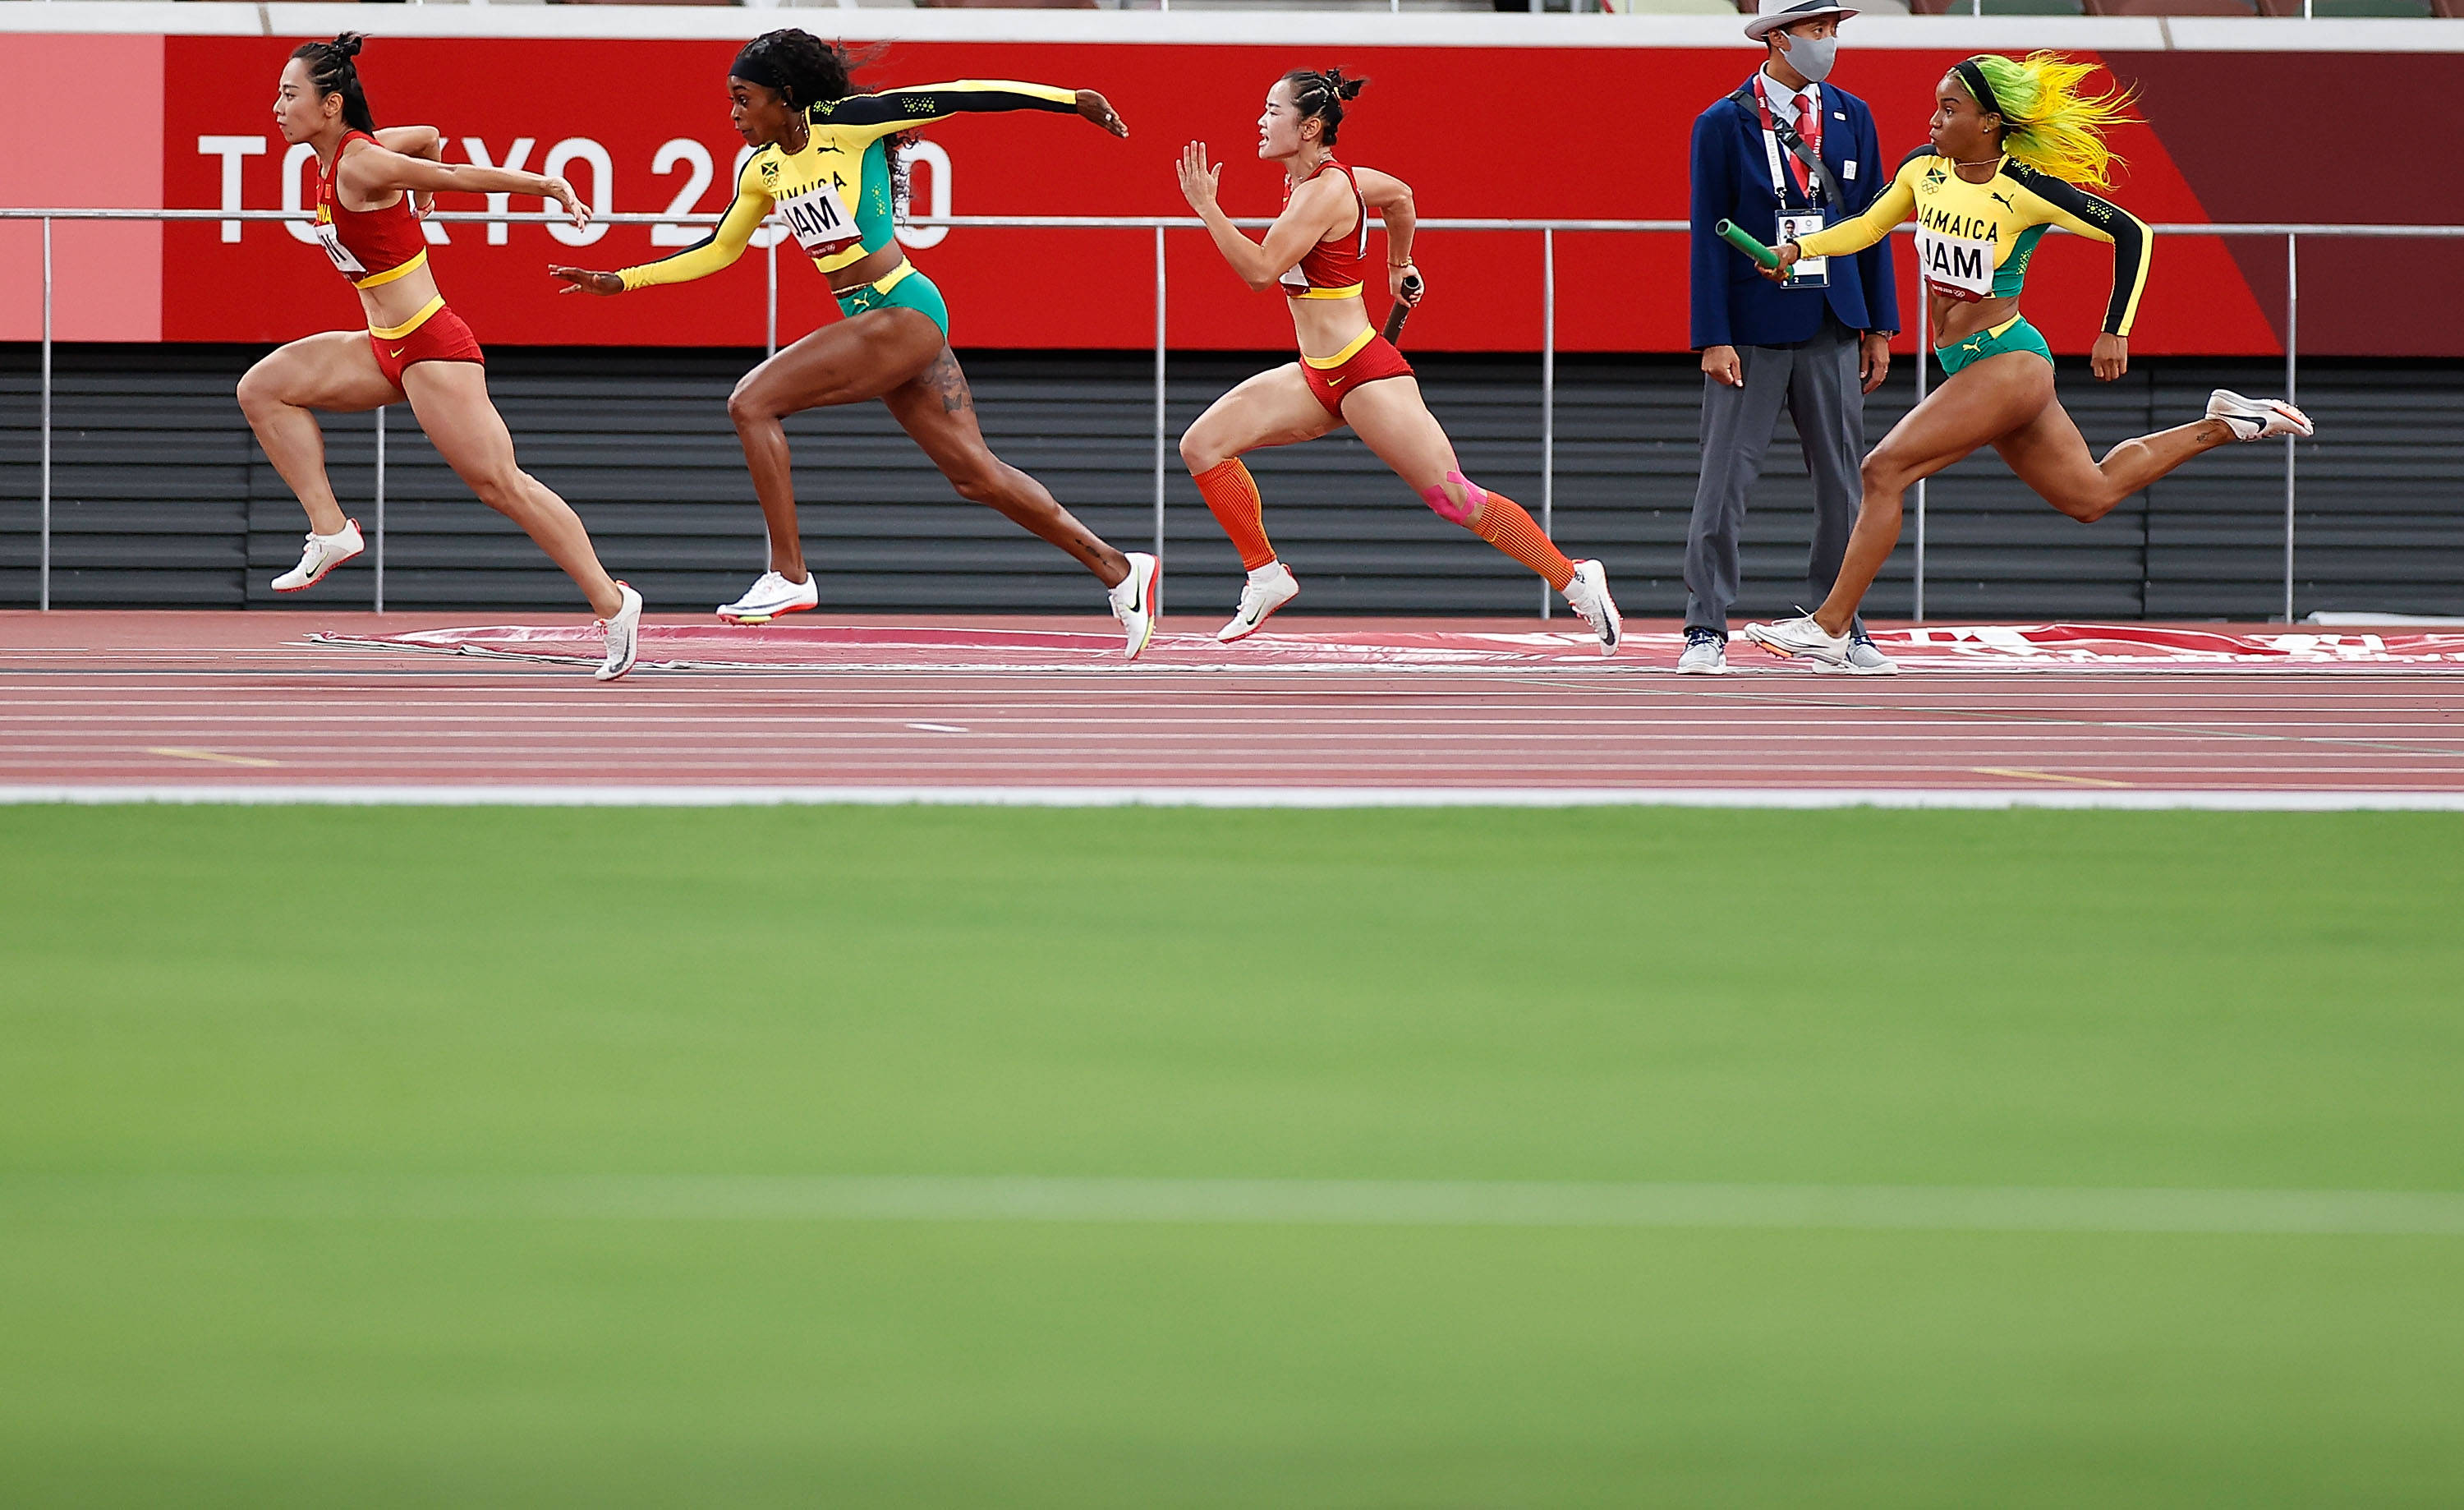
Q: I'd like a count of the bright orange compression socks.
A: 2